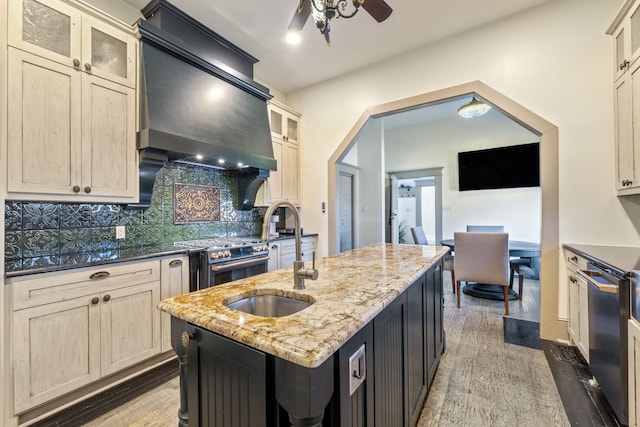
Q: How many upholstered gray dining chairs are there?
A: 4